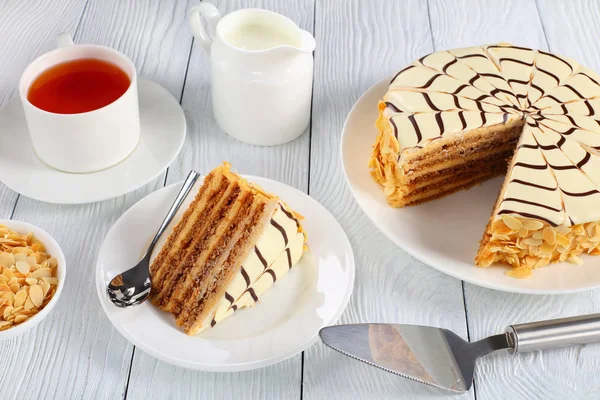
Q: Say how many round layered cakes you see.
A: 1